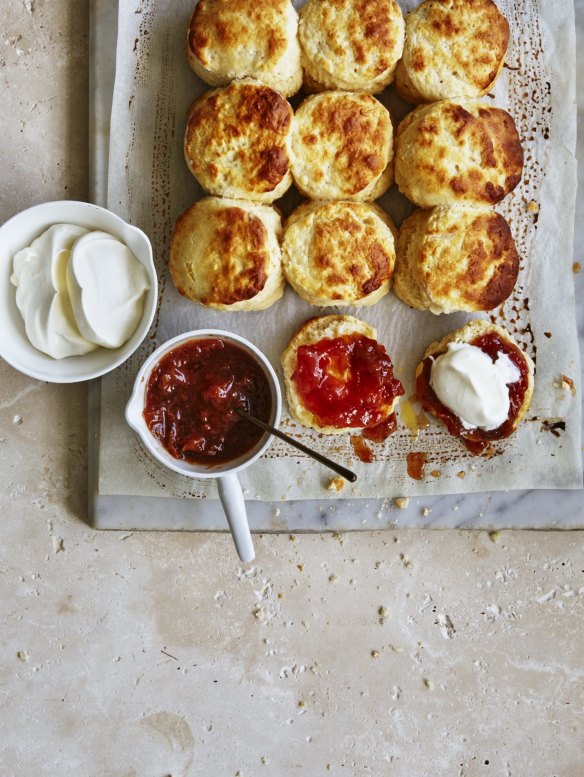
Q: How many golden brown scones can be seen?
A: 9